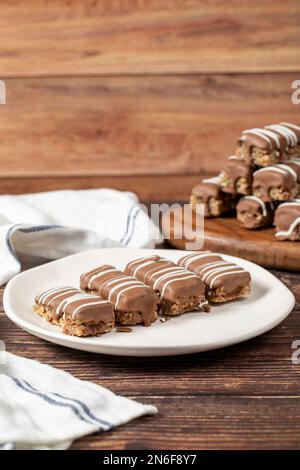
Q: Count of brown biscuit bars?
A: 10